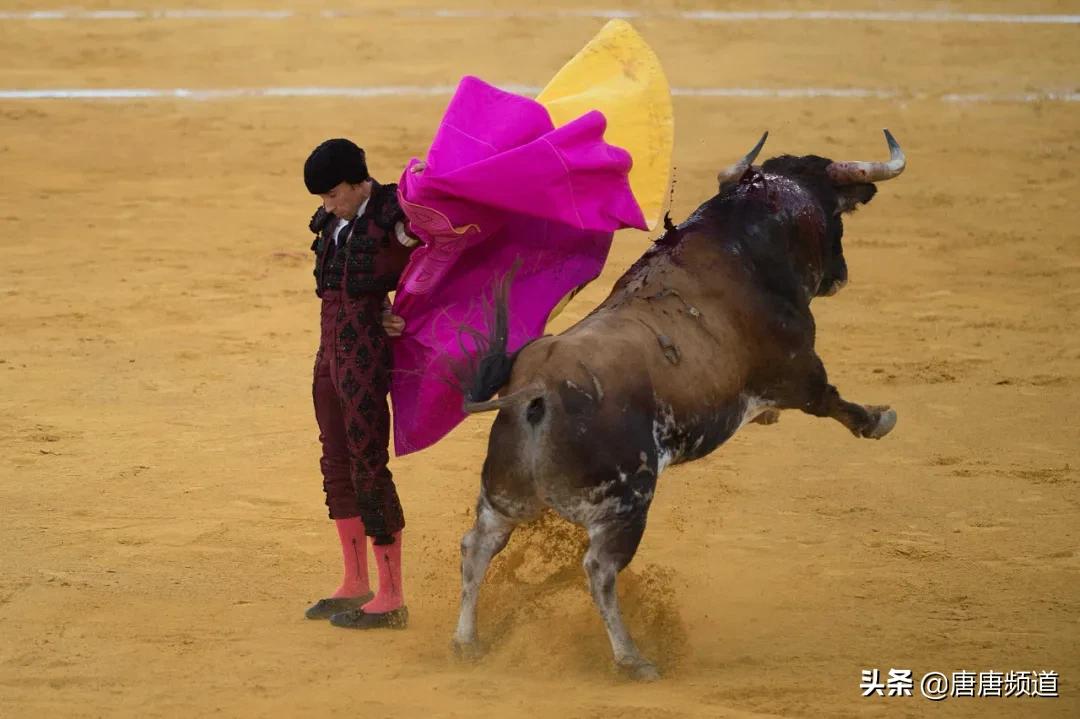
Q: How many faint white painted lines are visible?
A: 2